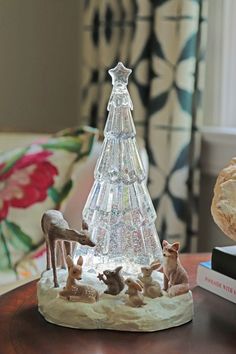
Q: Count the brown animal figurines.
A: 6